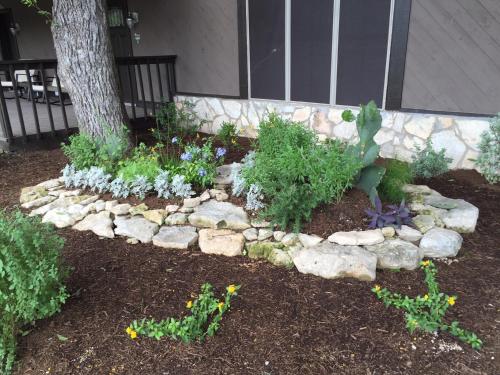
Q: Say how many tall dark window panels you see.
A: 3